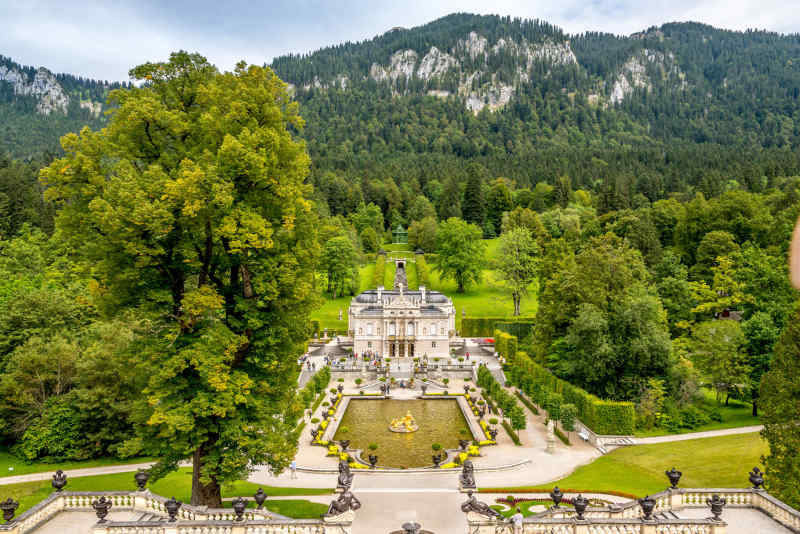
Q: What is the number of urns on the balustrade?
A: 13